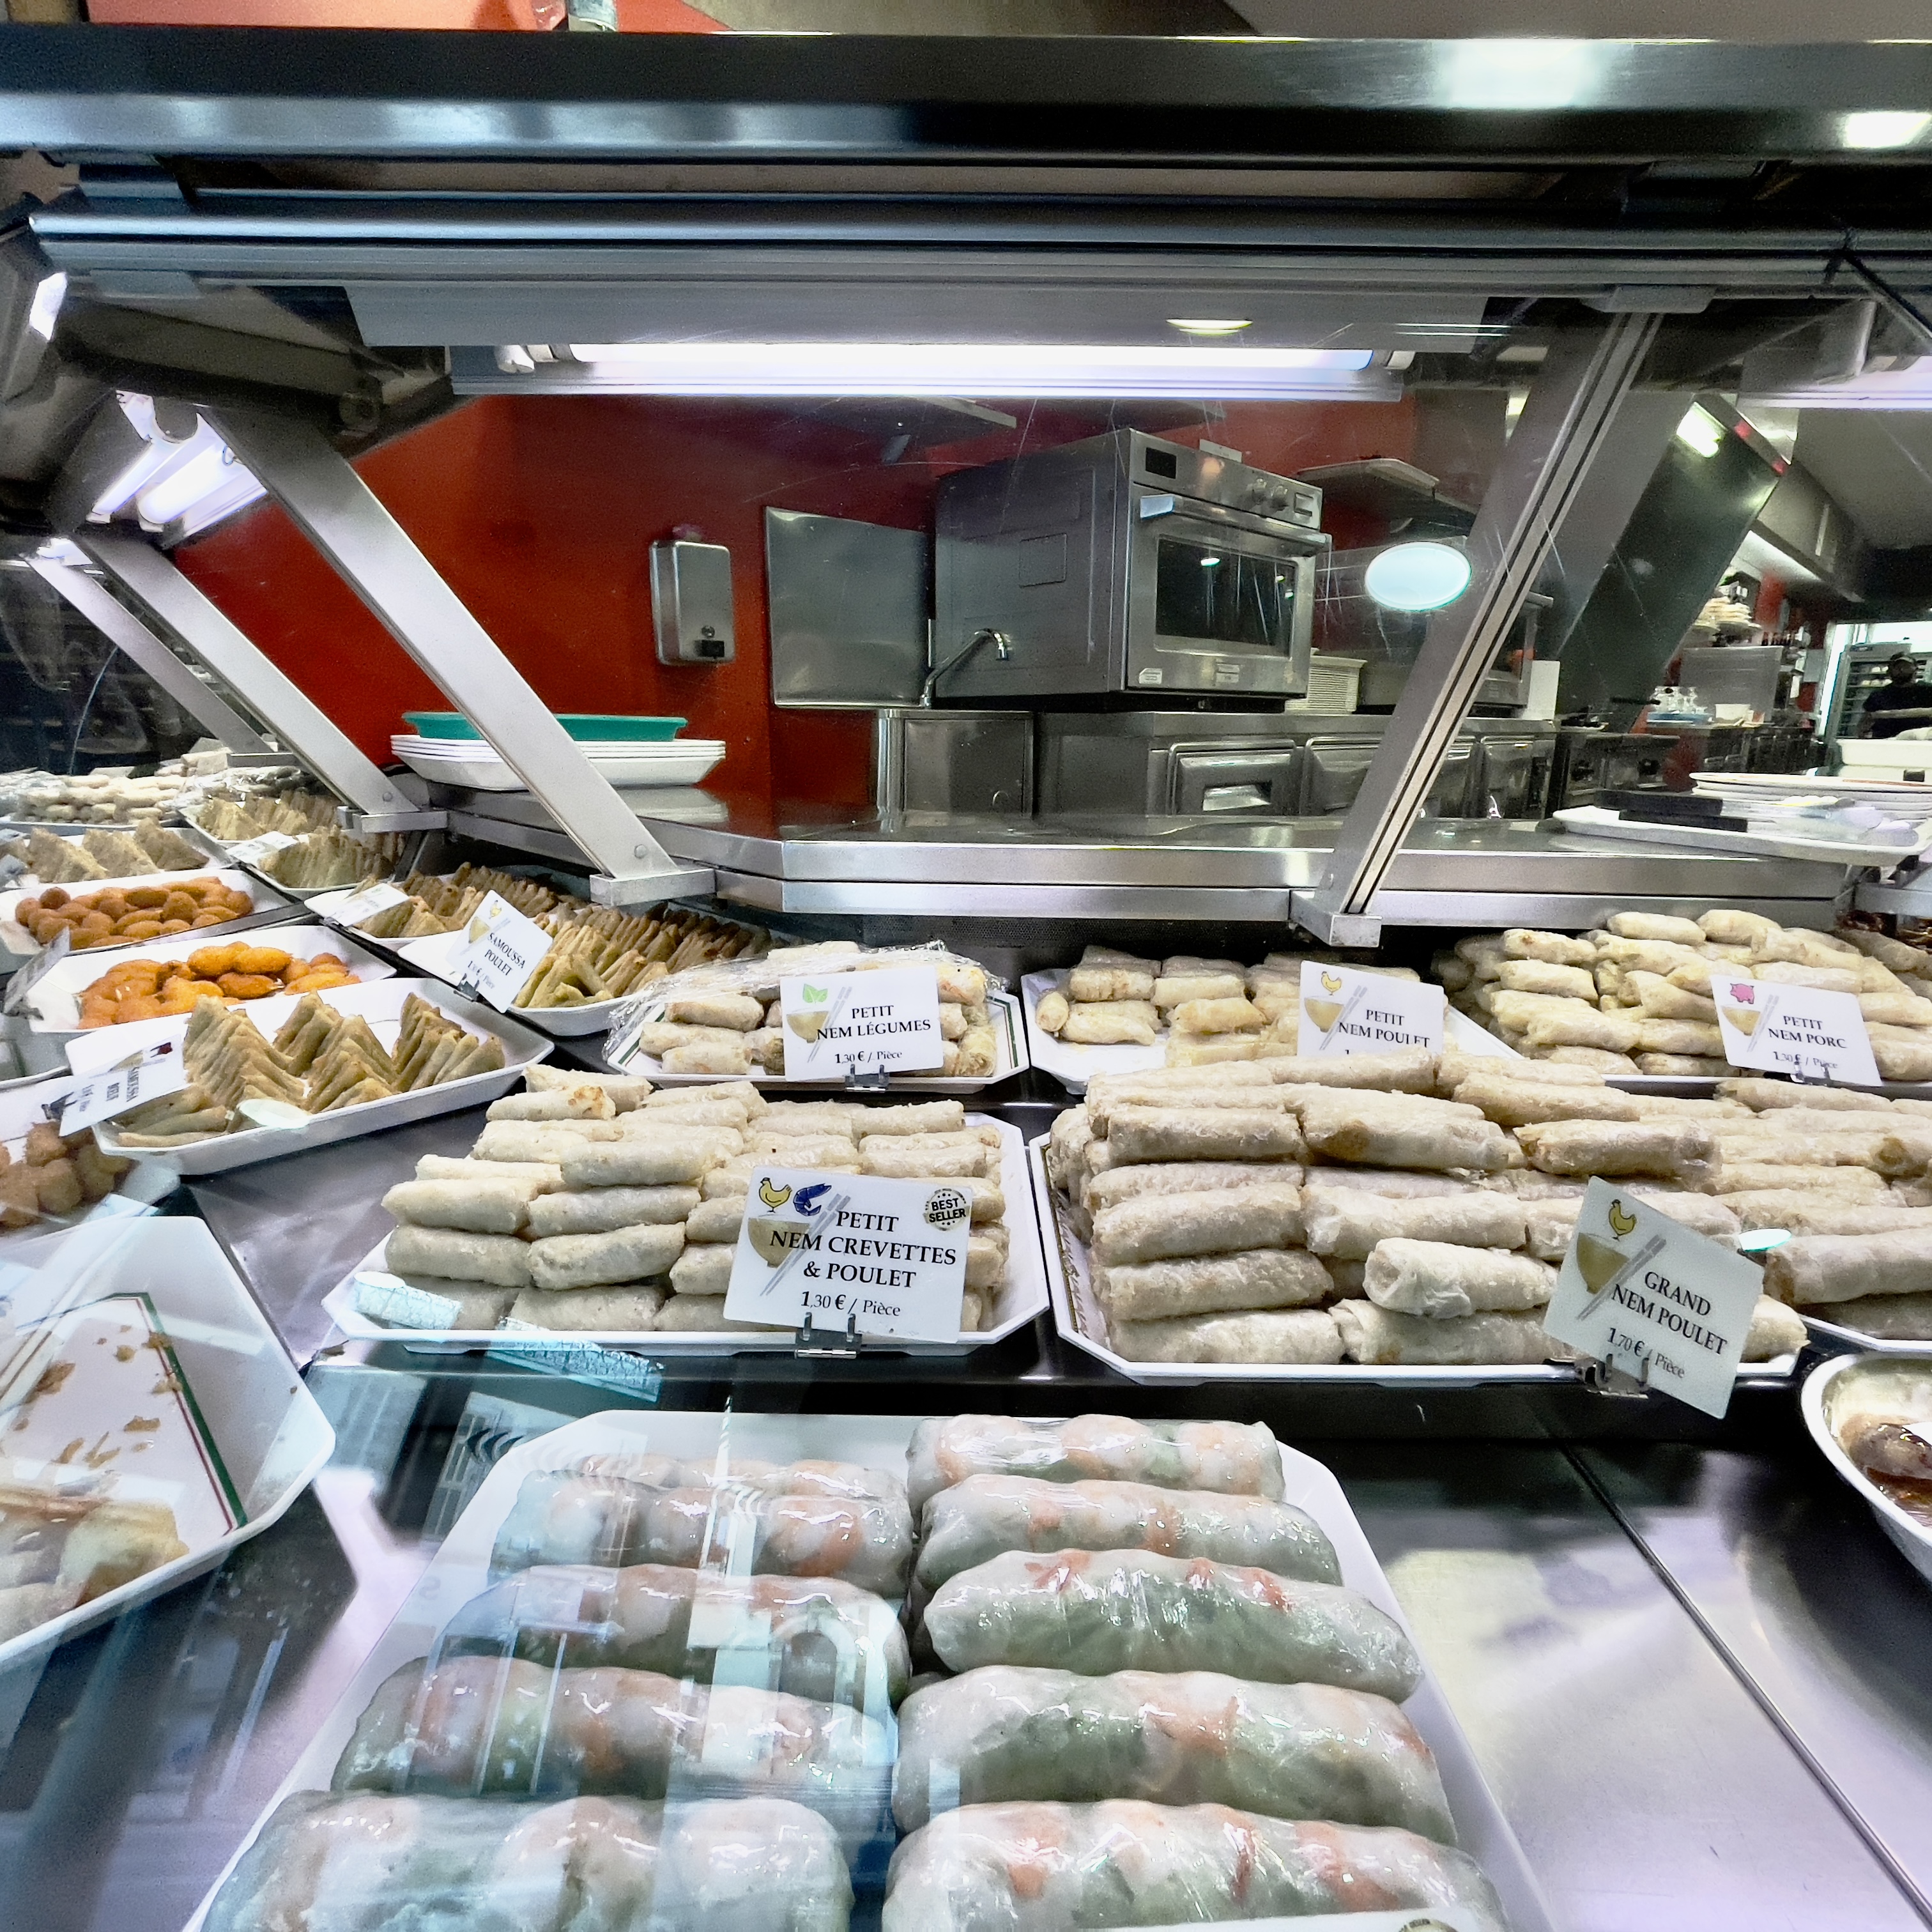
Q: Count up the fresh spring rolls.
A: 10